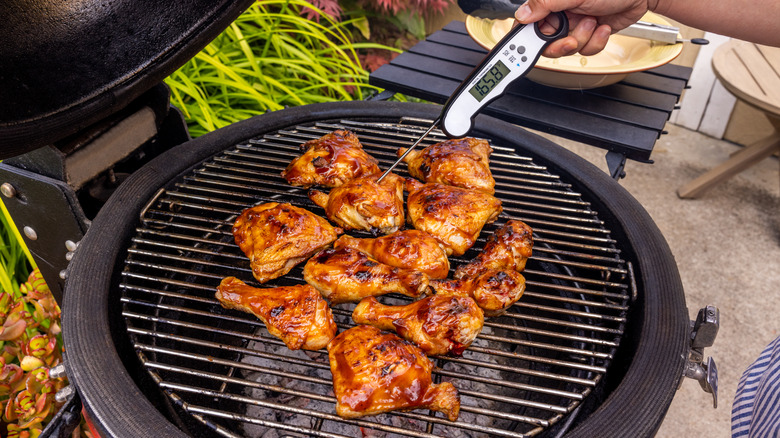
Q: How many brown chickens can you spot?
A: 12